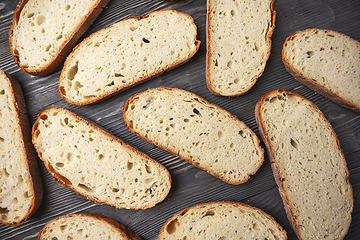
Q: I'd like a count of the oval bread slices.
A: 10